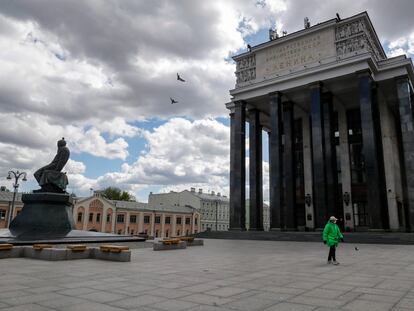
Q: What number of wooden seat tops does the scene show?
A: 6